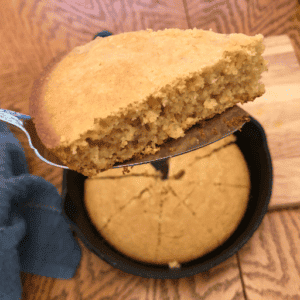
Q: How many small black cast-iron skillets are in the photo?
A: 1